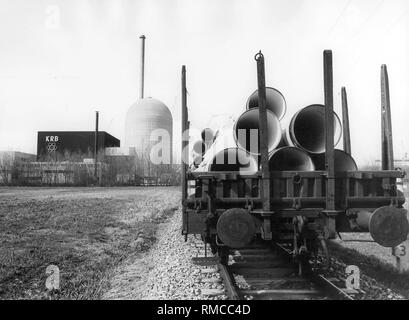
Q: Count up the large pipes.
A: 6